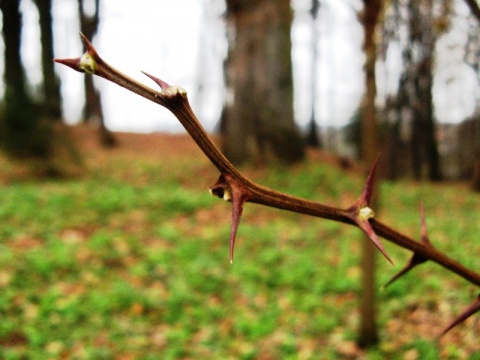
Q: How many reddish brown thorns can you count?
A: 9